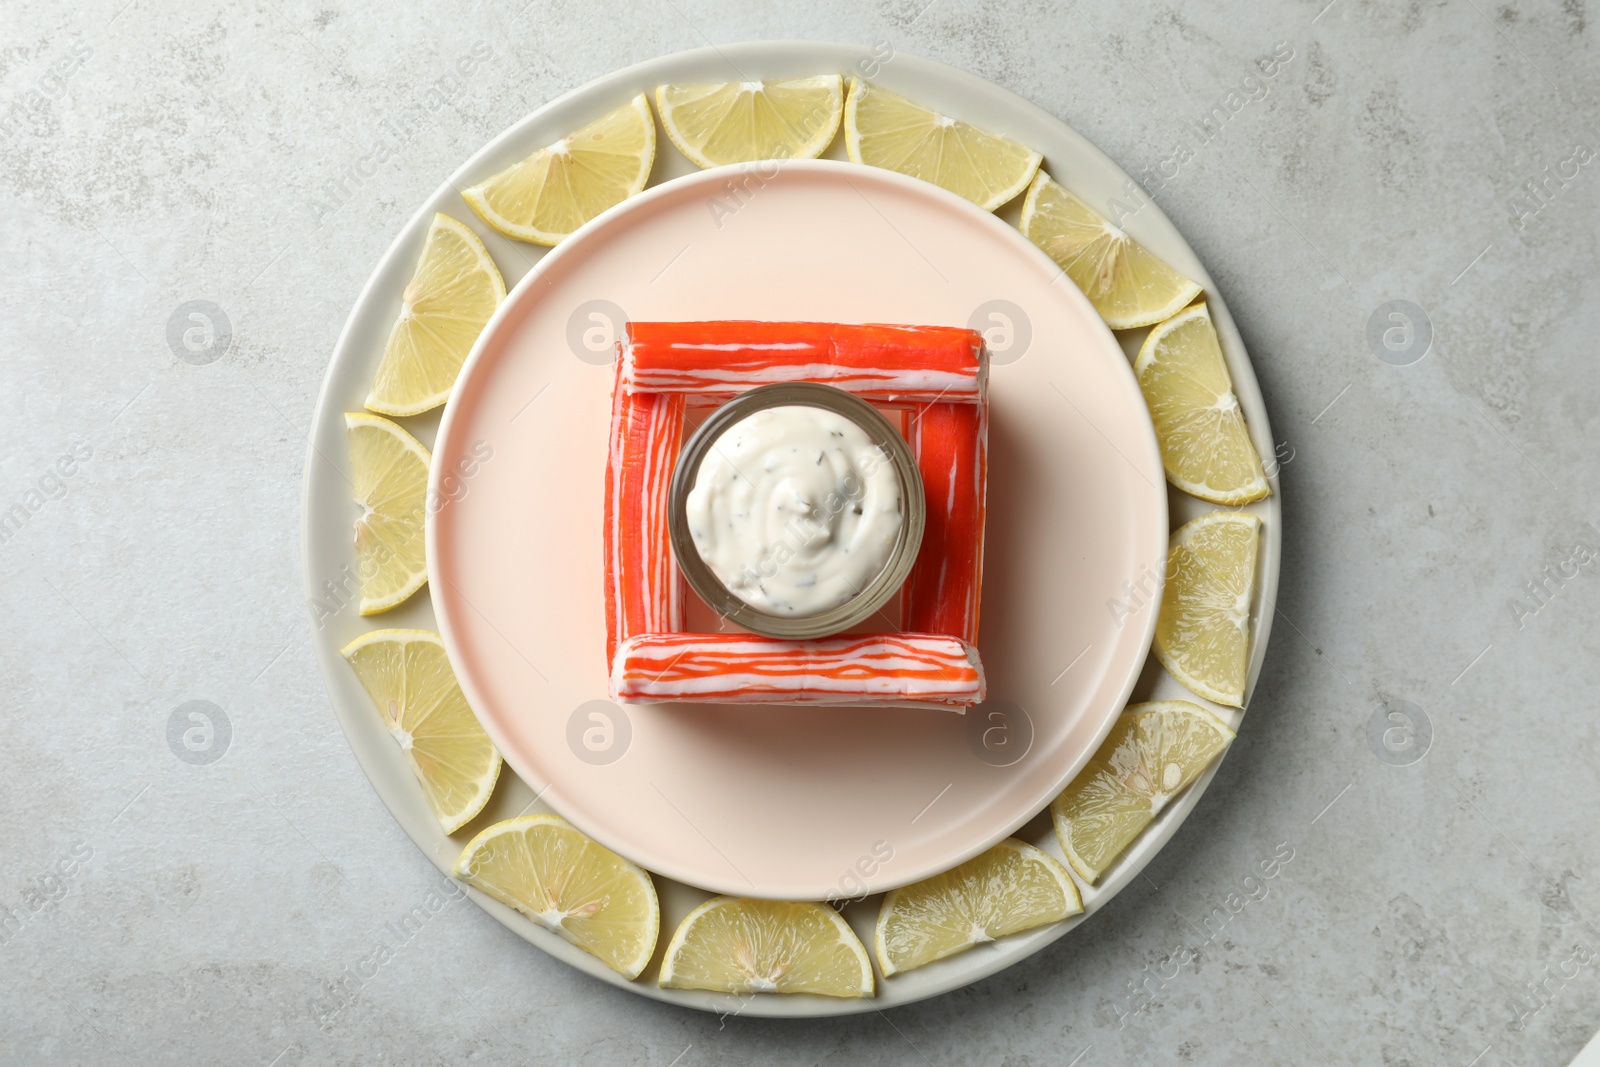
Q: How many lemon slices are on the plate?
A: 13